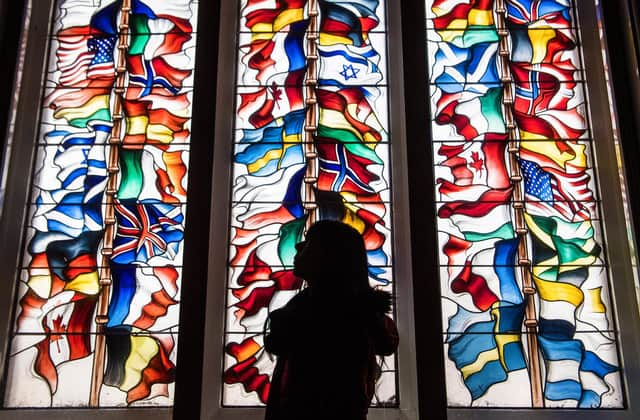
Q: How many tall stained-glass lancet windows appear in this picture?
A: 3